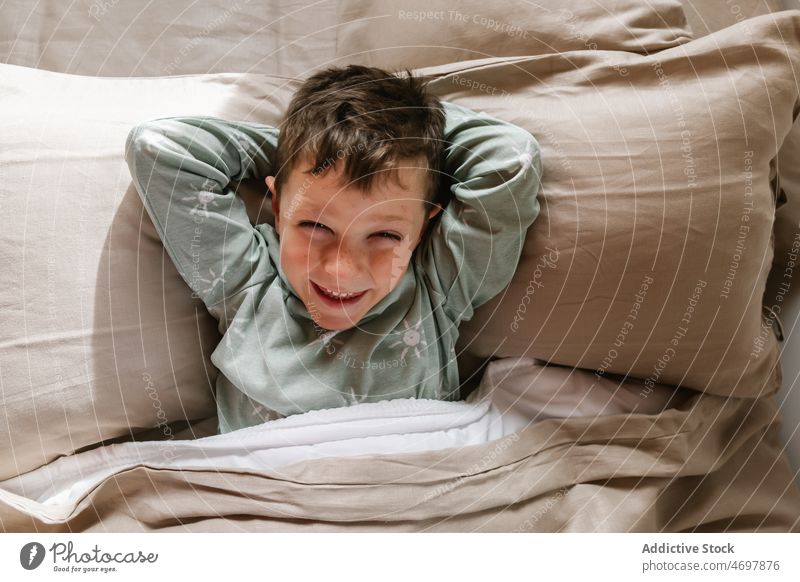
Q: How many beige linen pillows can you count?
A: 3